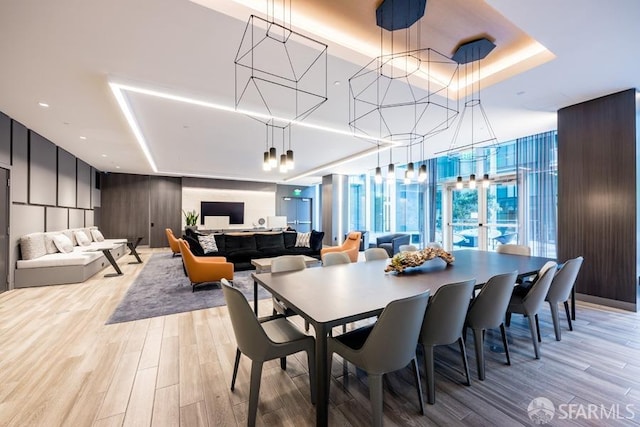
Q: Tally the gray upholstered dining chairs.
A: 12